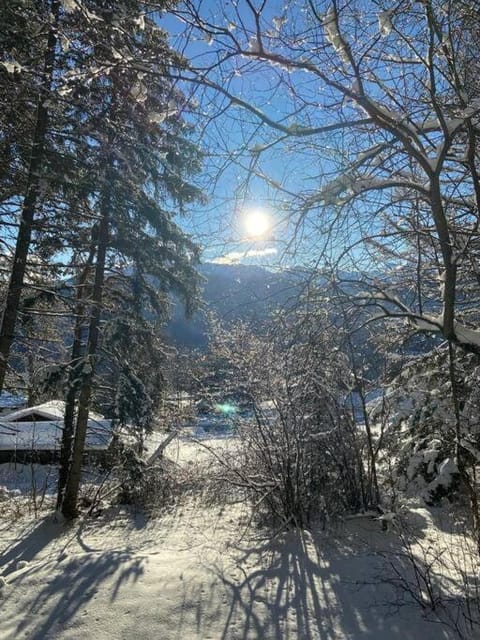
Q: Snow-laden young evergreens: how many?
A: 1